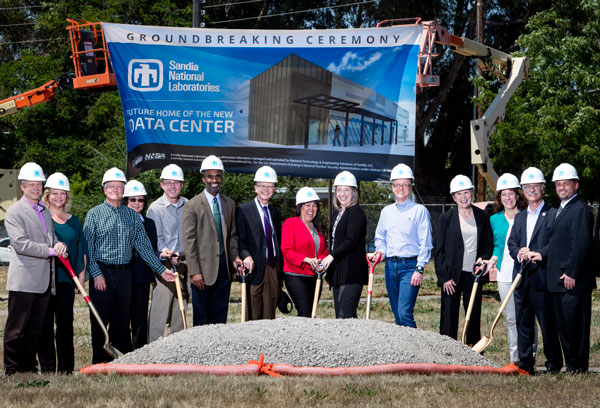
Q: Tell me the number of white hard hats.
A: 14